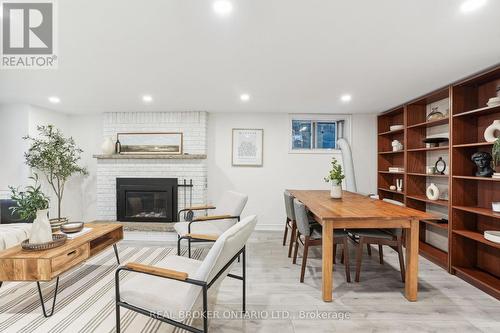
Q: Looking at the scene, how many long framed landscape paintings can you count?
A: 1